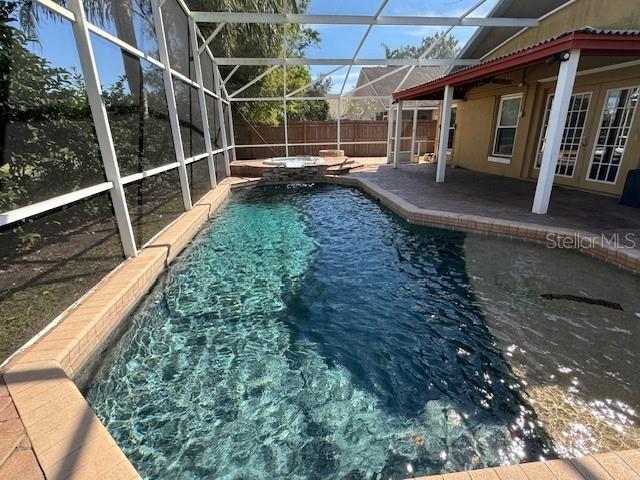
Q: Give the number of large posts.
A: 3